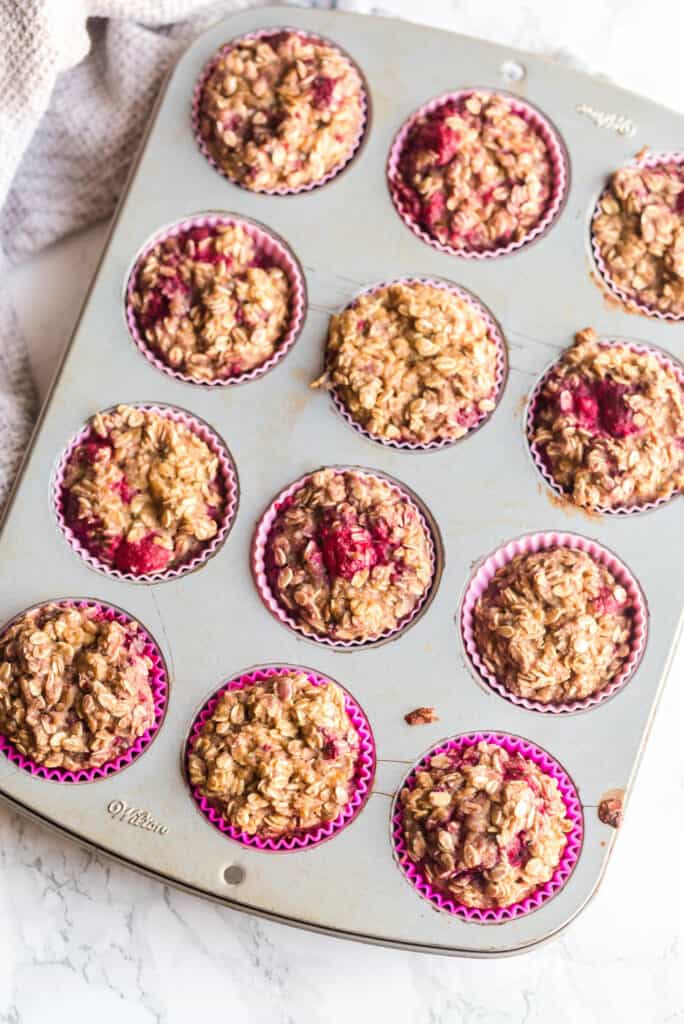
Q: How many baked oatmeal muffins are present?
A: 12